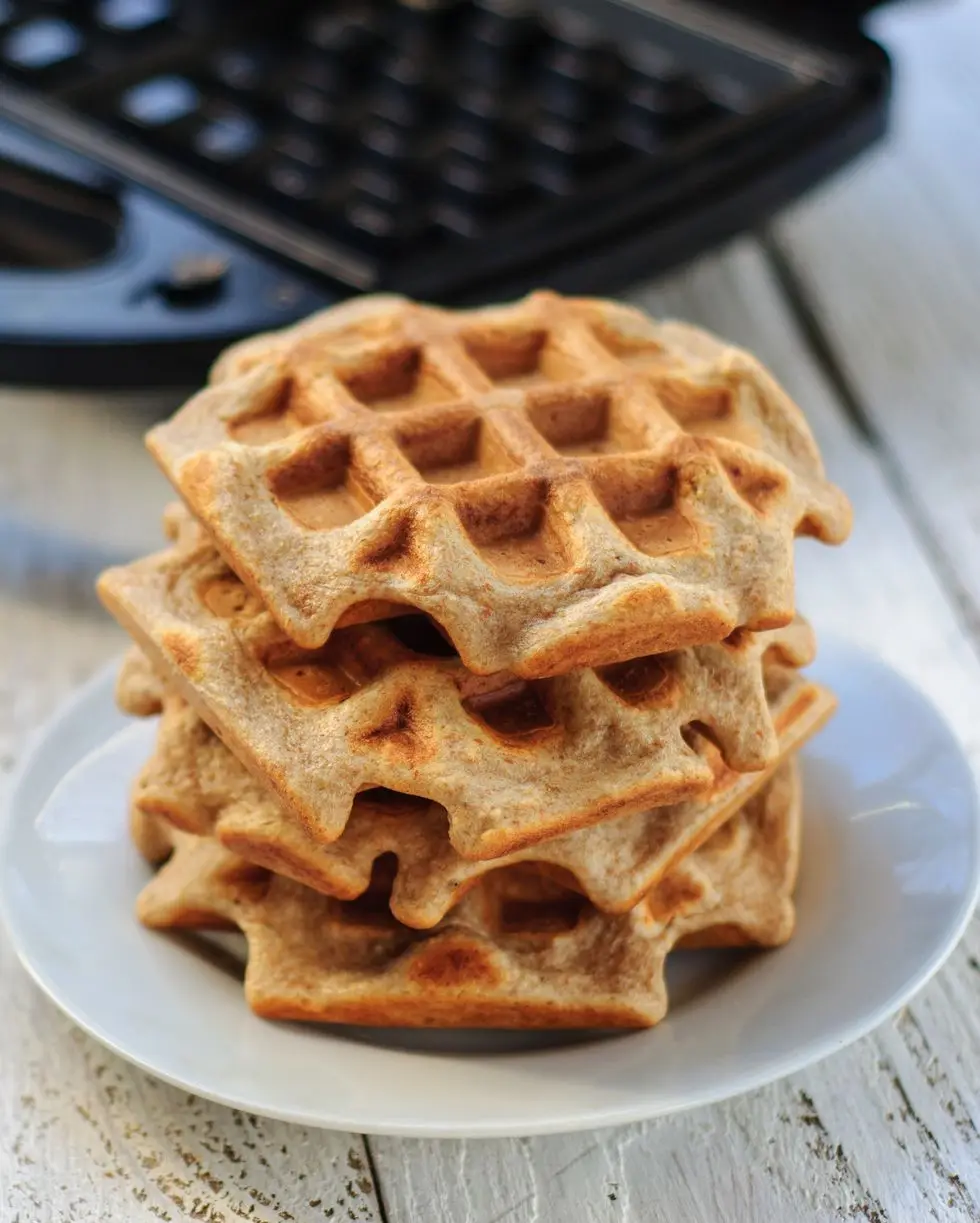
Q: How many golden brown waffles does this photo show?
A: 4